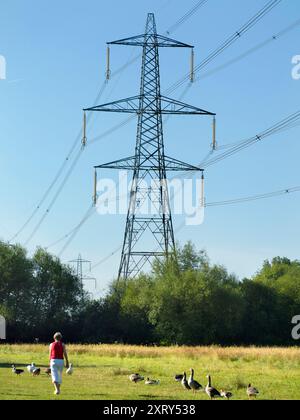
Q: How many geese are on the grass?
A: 13